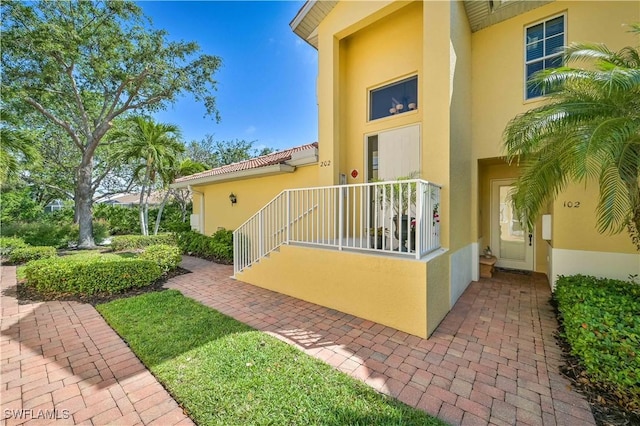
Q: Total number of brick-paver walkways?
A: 2